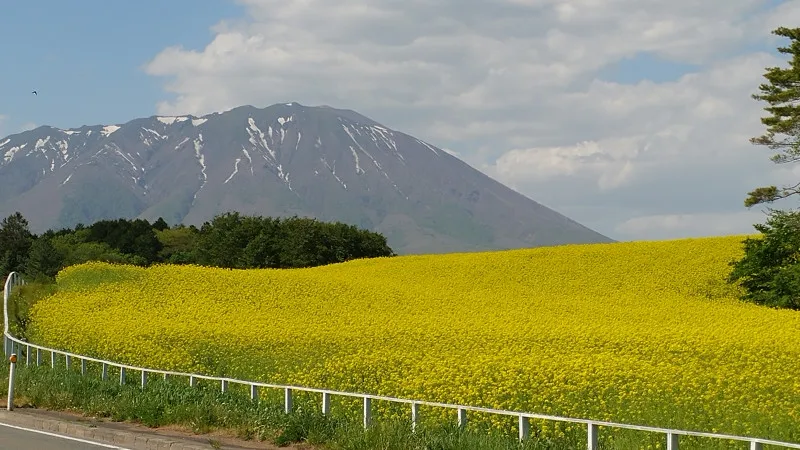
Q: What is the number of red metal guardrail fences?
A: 0